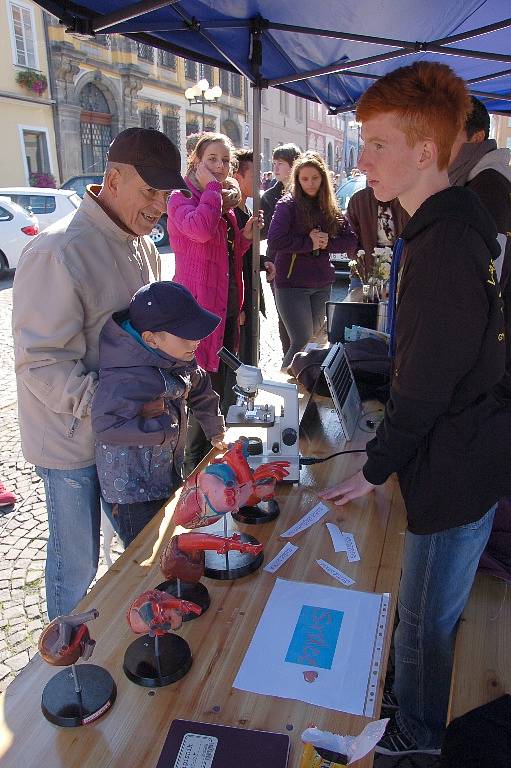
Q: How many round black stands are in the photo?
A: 5